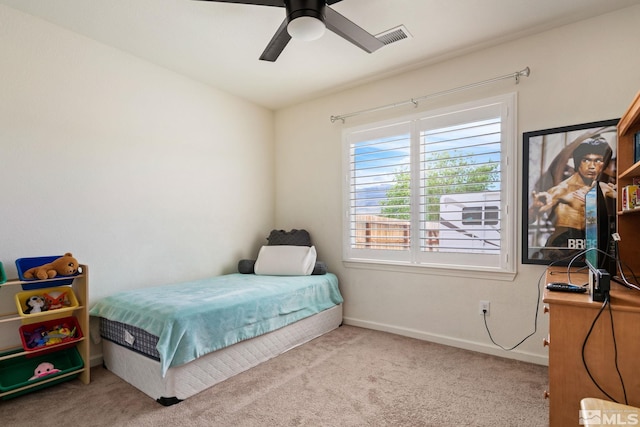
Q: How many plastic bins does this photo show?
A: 5